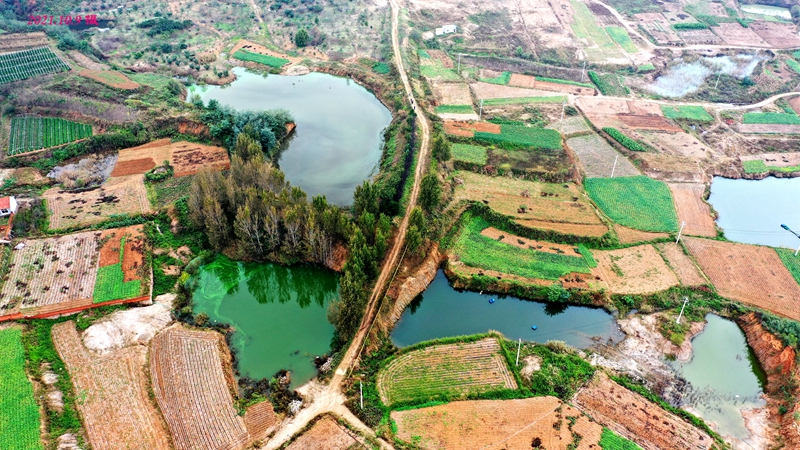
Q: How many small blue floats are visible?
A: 2